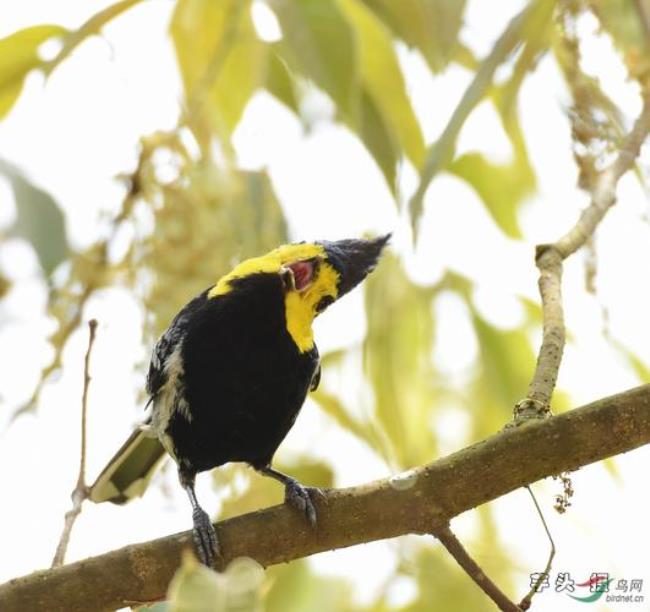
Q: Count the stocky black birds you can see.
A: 1